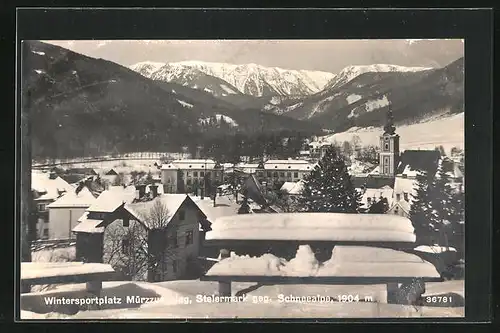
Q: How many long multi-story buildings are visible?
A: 2